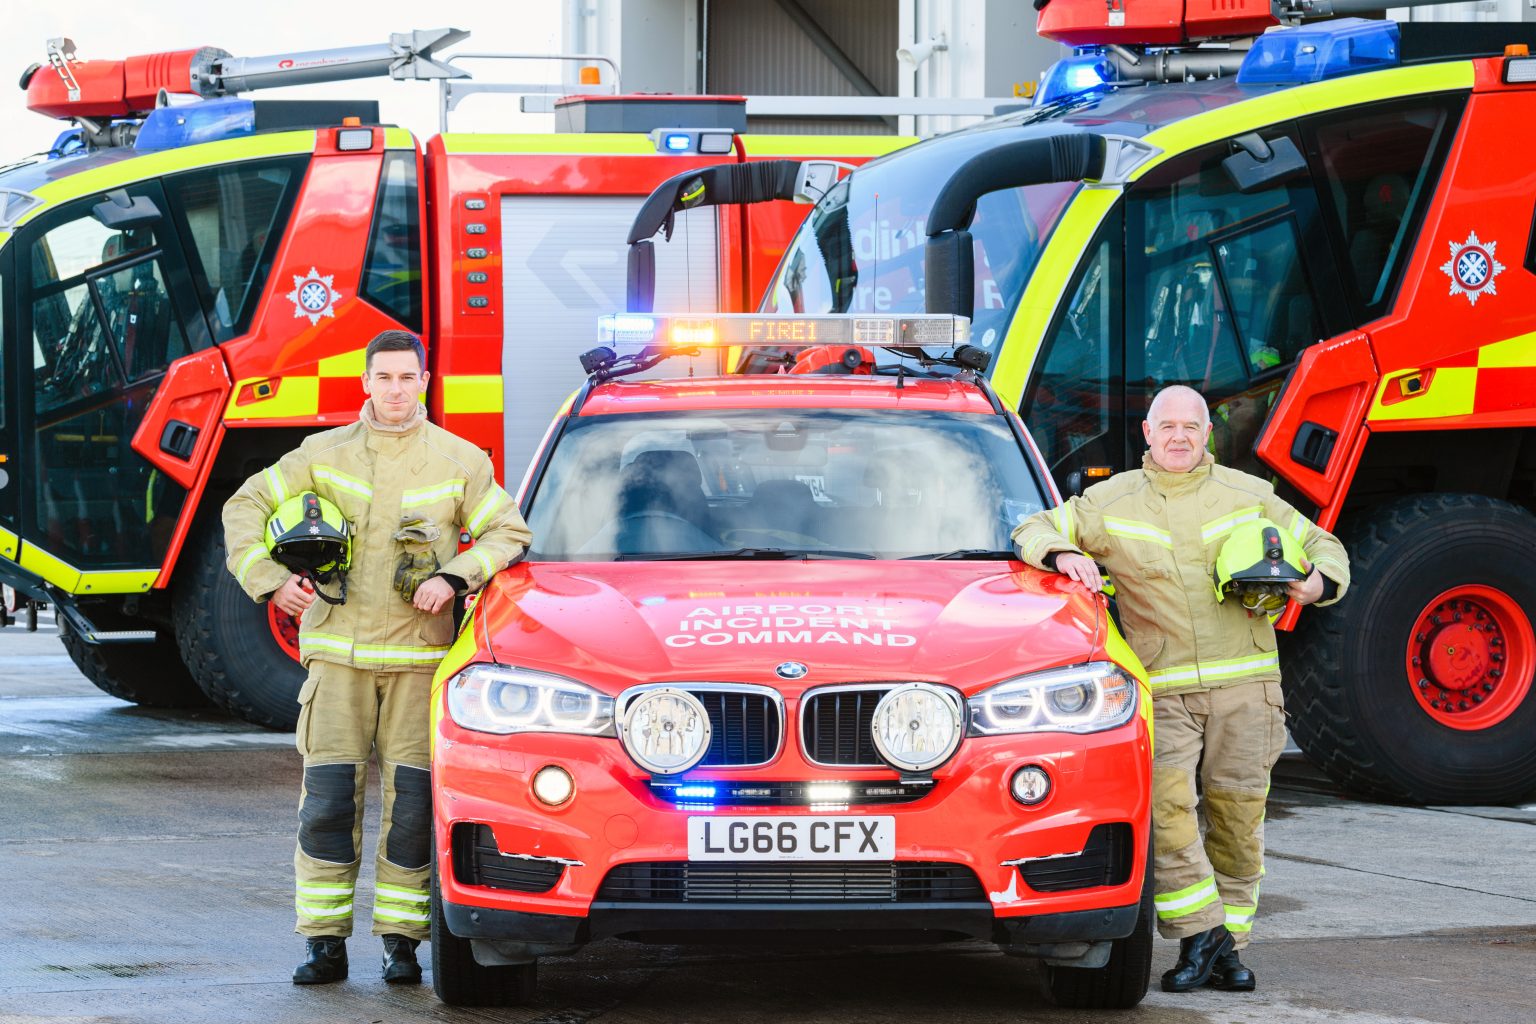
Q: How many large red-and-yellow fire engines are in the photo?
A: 2